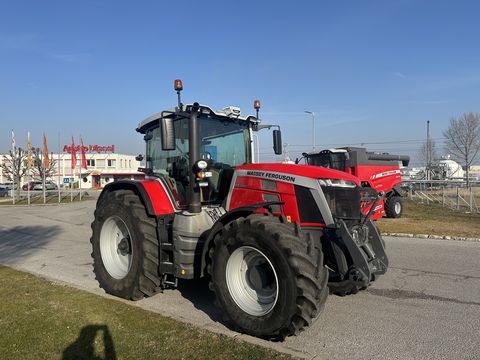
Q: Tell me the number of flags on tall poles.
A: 5